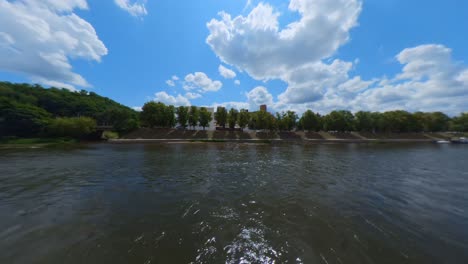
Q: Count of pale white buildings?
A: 1